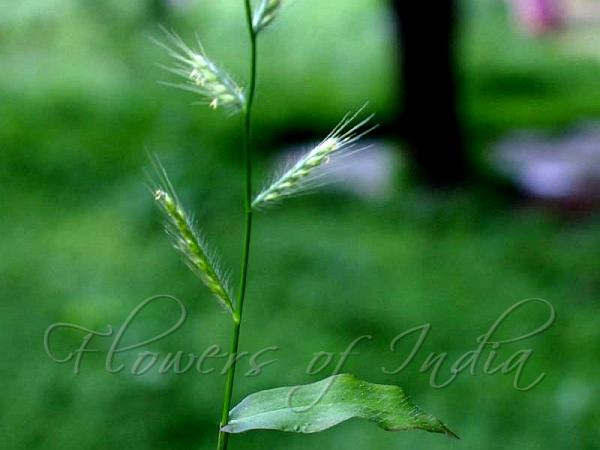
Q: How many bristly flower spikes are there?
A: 4